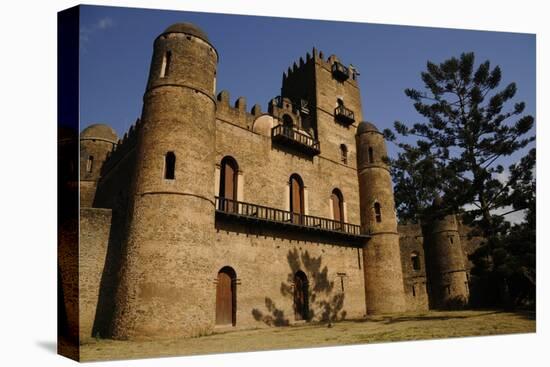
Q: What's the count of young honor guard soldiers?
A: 0